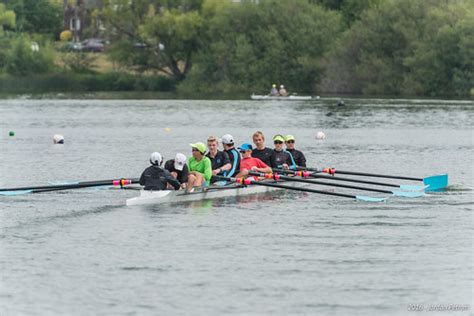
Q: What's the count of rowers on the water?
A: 11